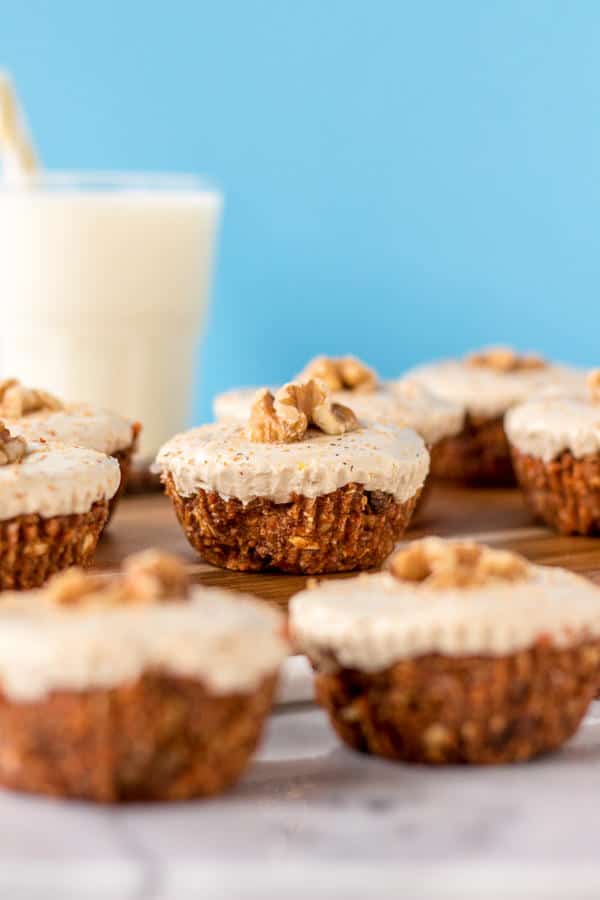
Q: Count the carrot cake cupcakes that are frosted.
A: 8